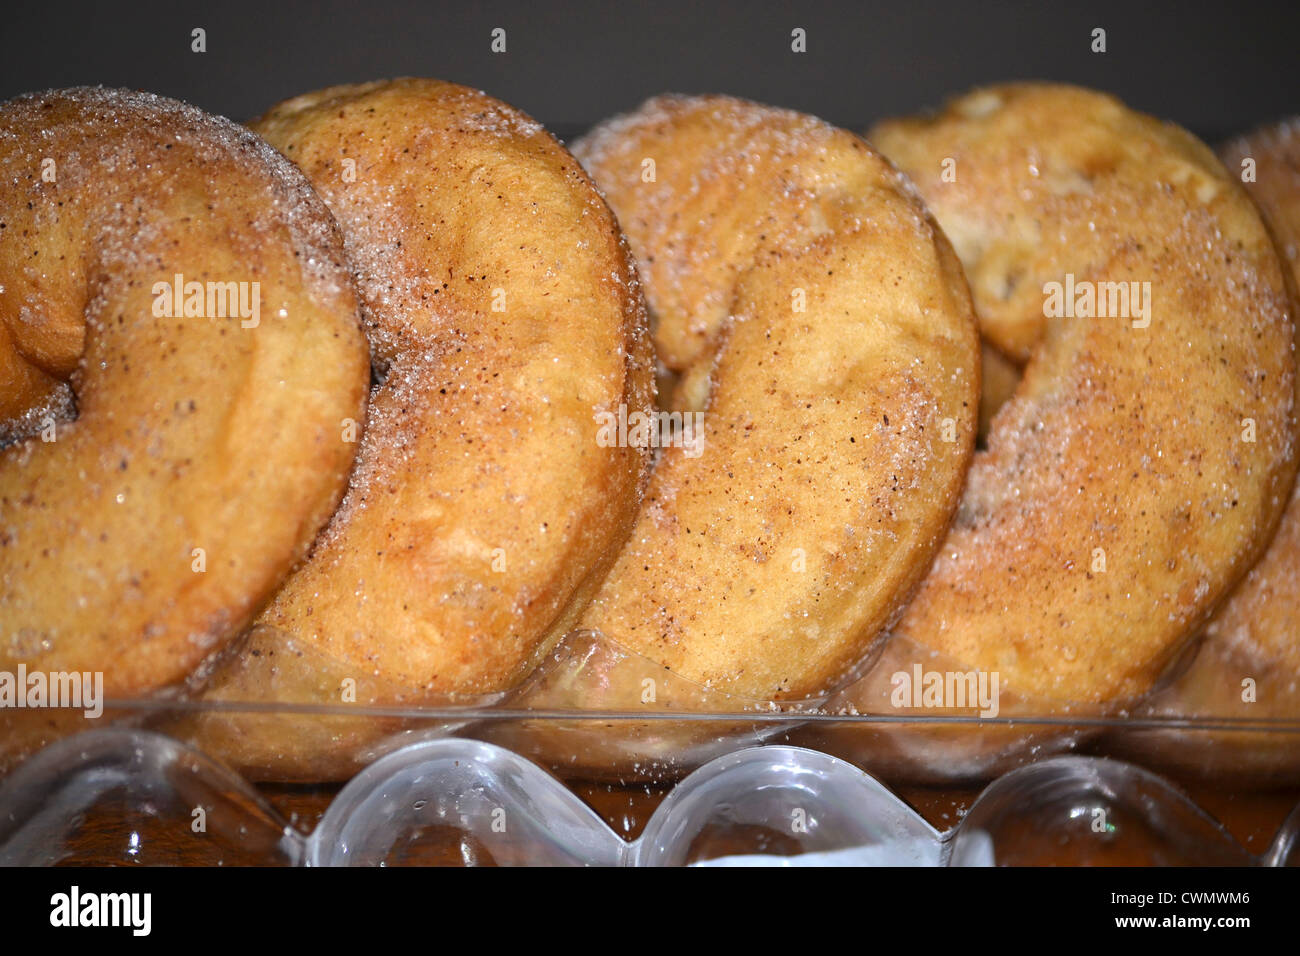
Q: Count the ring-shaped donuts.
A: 5